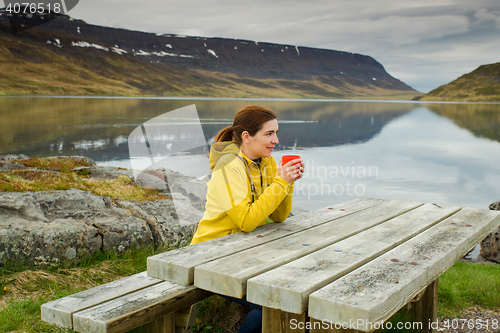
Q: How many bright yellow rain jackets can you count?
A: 1